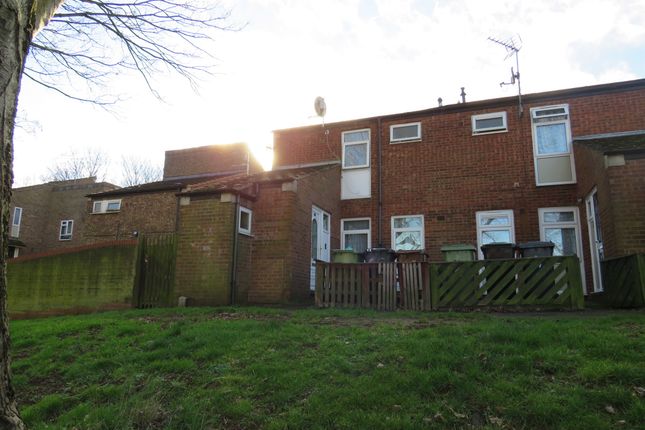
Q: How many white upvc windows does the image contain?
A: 12